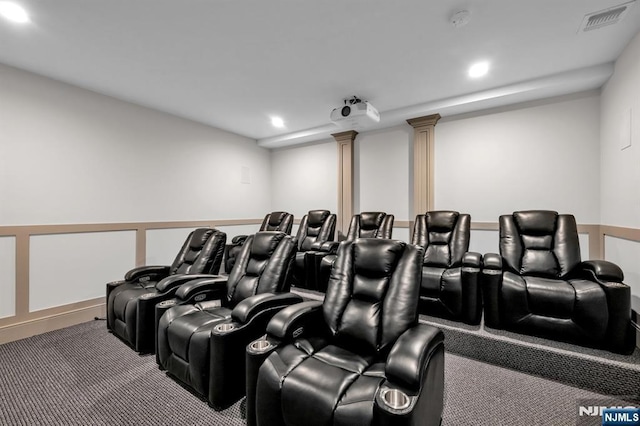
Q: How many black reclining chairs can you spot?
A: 8